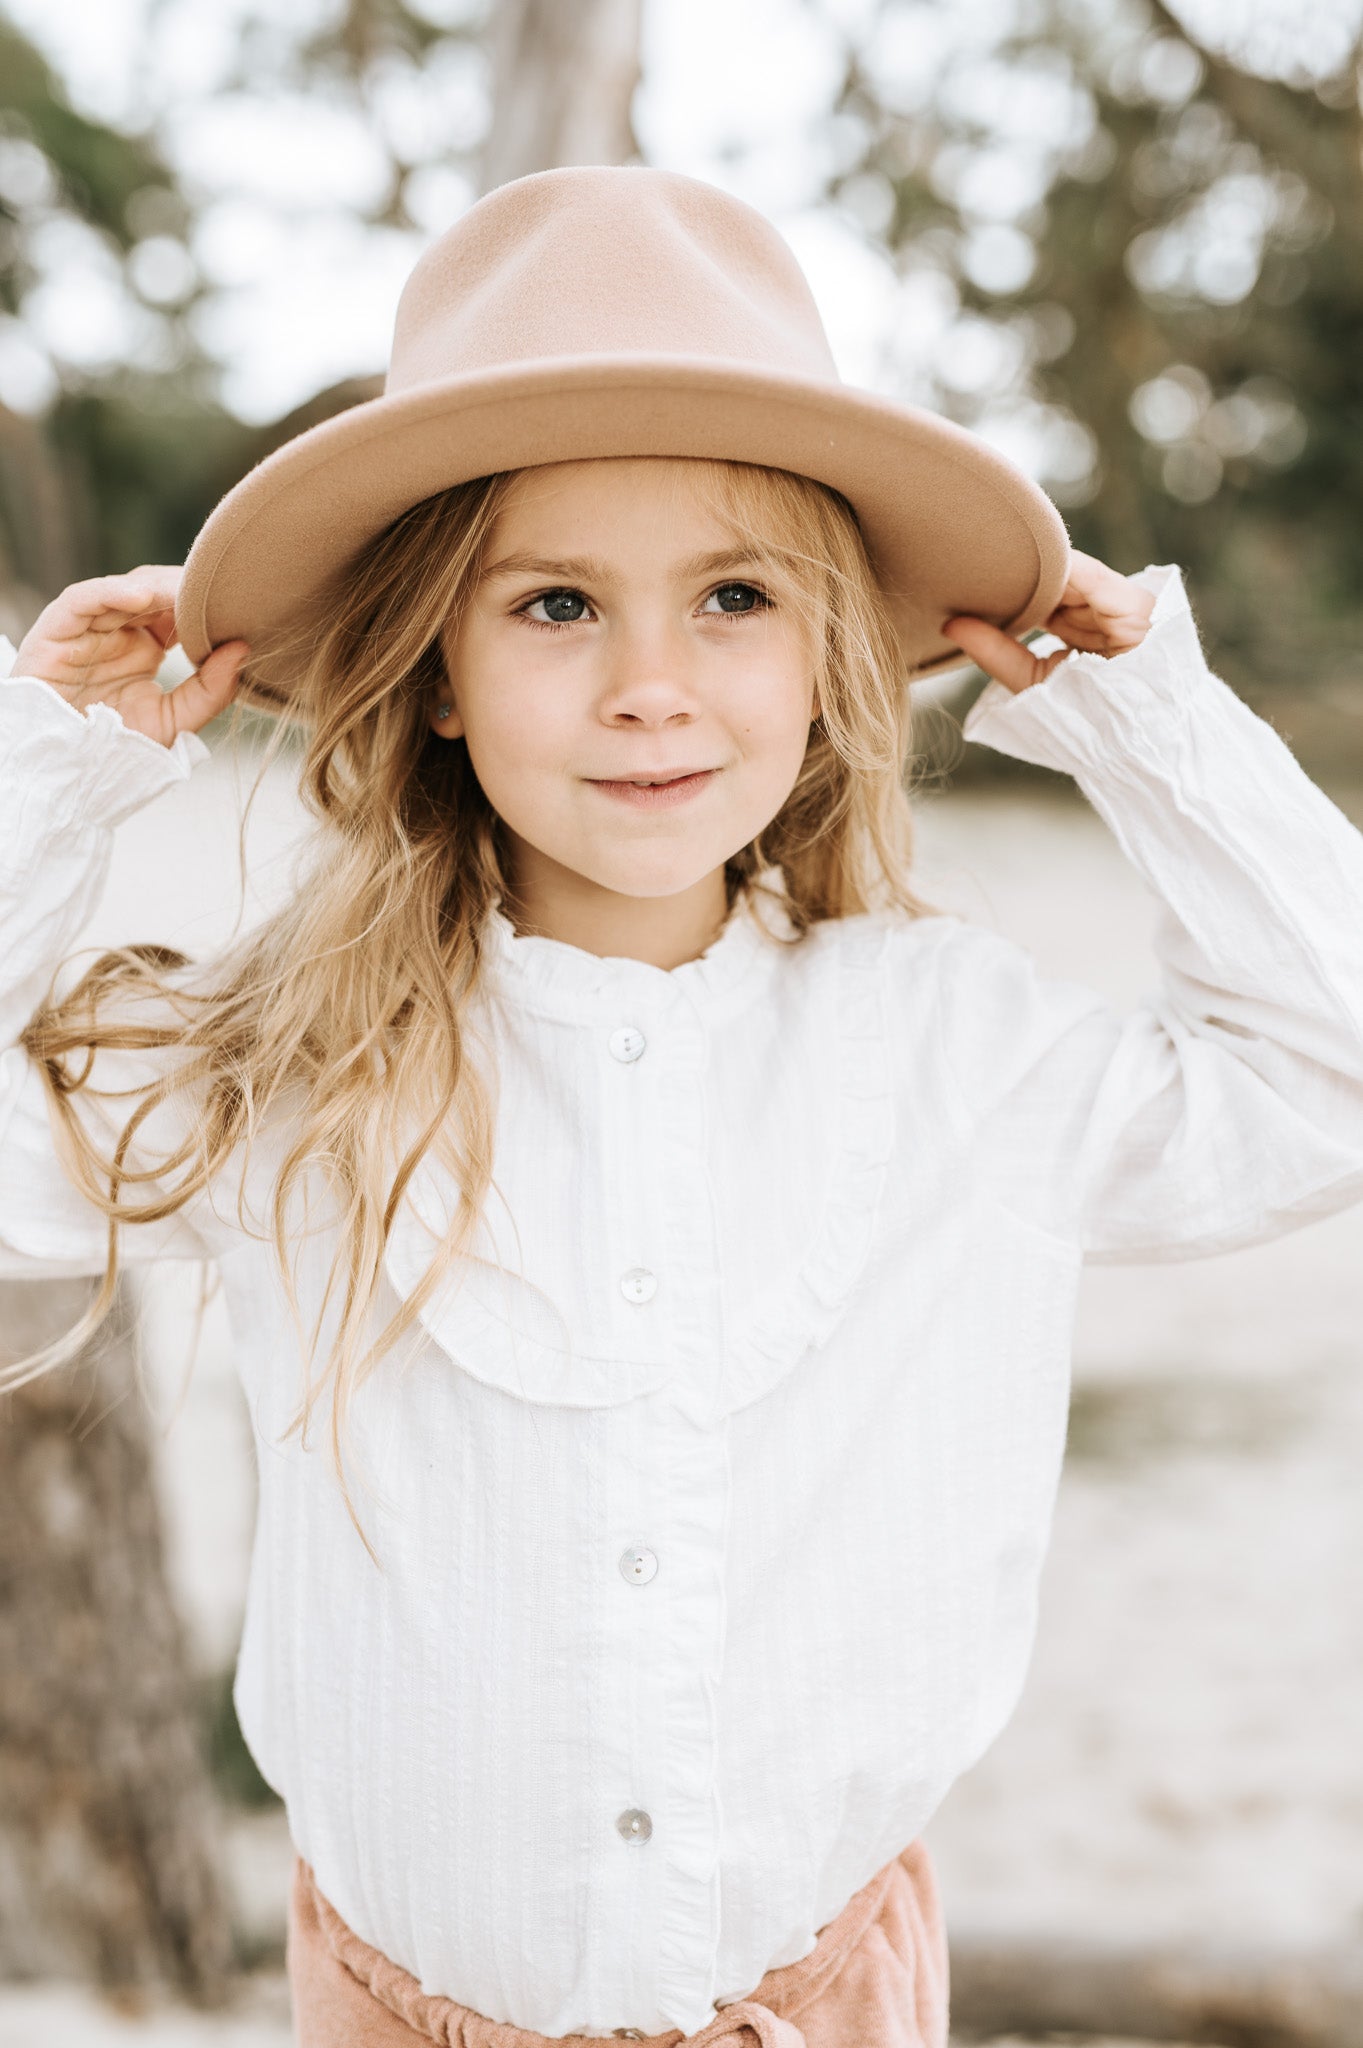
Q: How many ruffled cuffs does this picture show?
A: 2